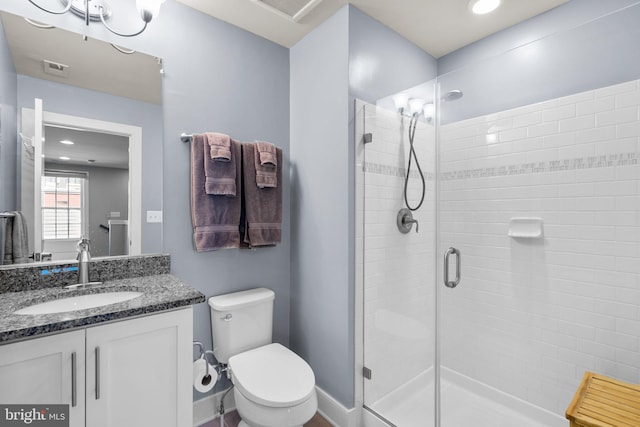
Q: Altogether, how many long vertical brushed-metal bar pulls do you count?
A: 2